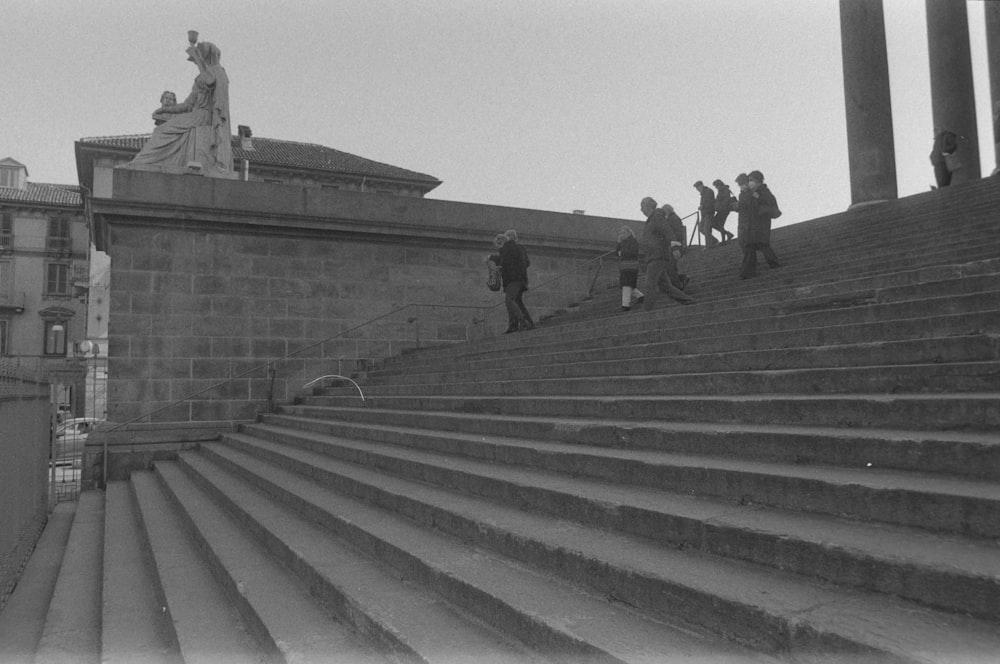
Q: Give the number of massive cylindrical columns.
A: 3